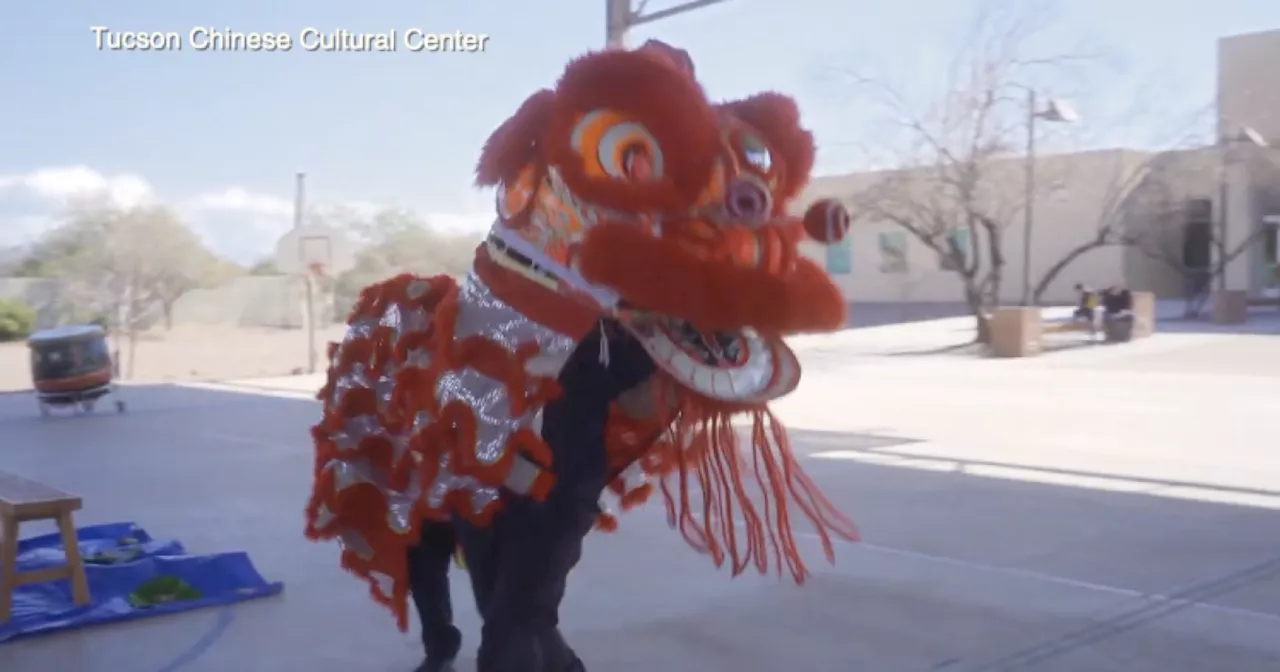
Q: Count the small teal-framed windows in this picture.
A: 3